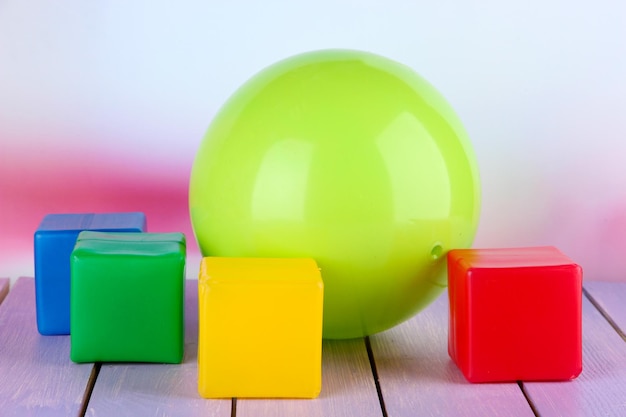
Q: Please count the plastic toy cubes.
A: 4